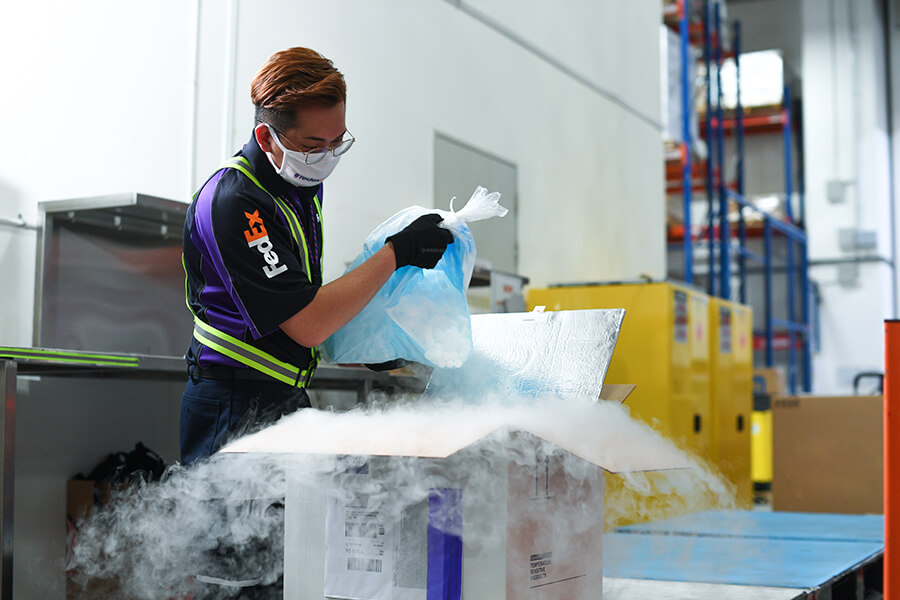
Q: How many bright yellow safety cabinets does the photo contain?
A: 2